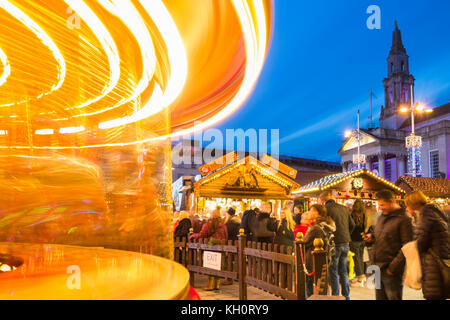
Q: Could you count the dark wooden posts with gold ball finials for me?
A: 4